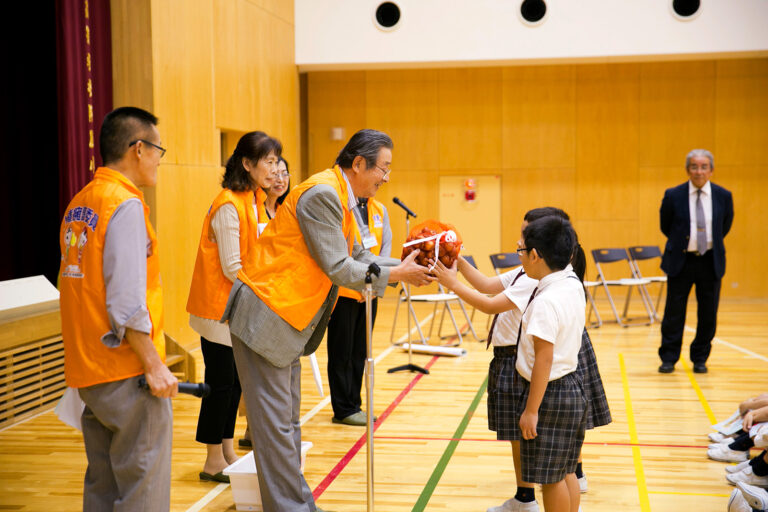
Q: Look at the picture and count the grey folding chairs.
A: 6